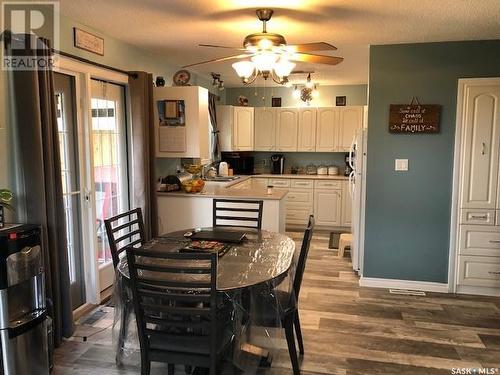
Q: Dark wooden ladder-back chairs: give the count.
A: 4